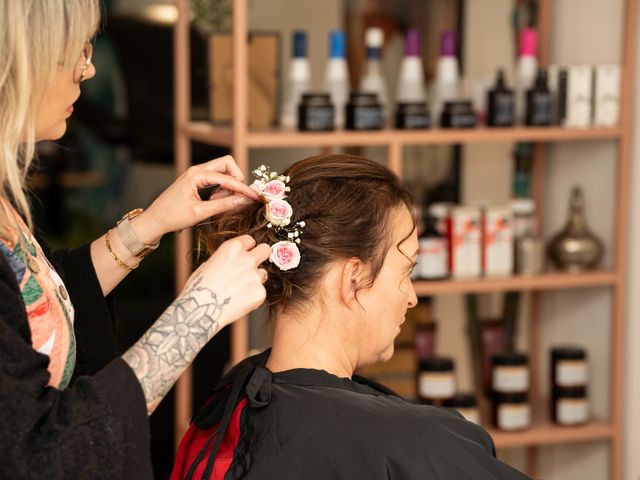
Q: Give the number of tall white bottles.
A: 6